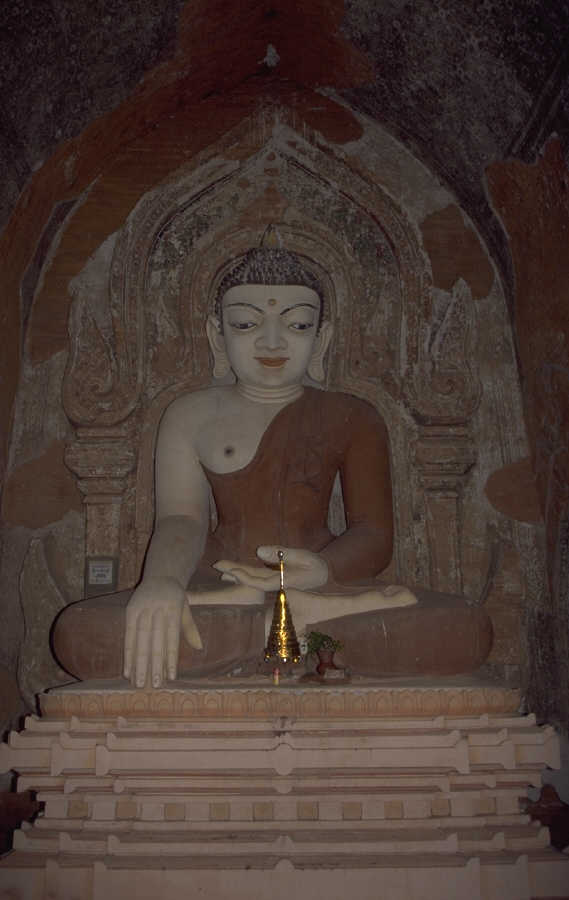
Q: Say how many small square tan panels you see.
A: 10